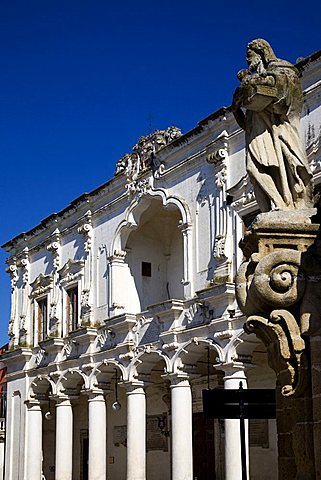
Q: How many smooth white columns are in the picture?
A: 6